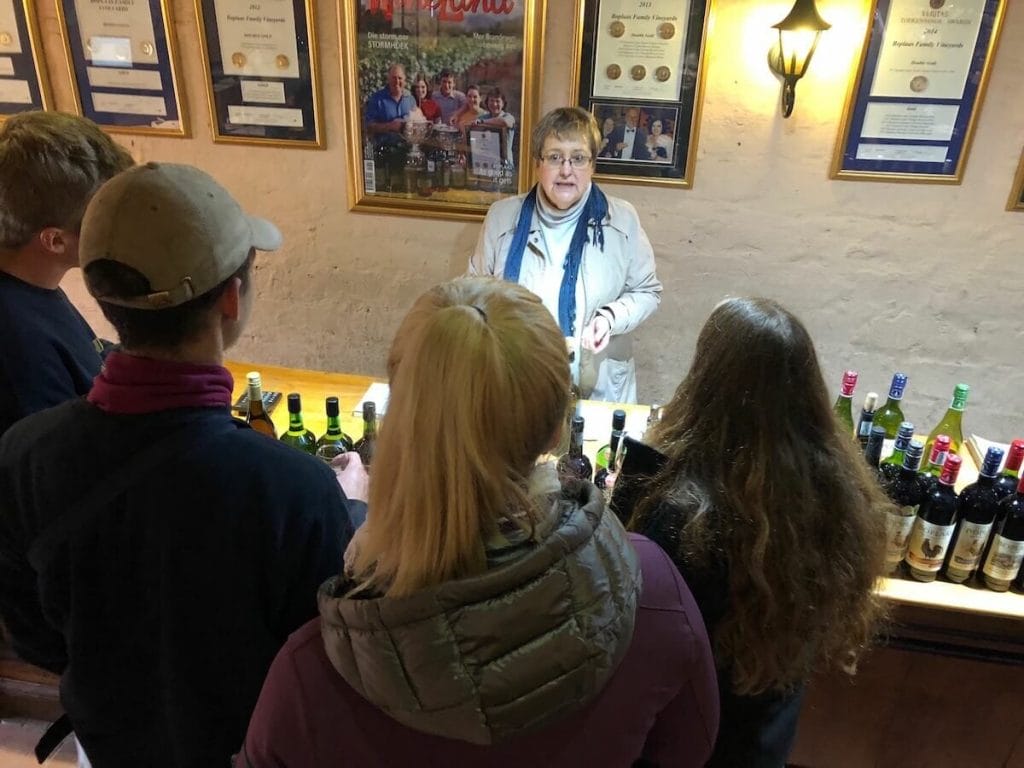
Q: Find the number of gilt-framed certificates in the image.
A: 5